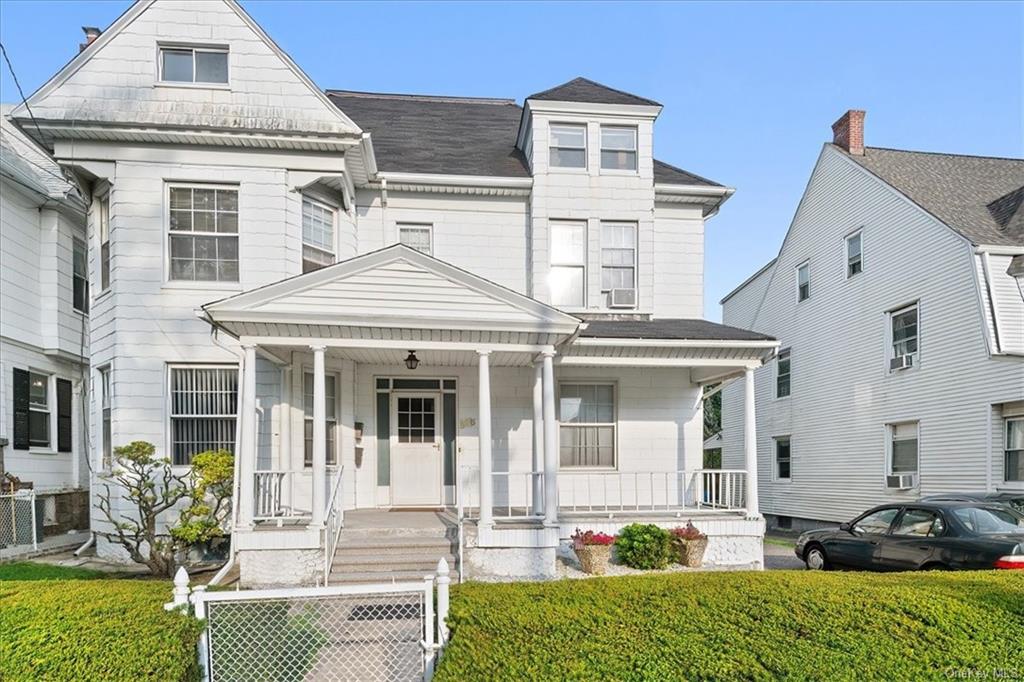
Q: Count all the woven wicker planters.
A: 2